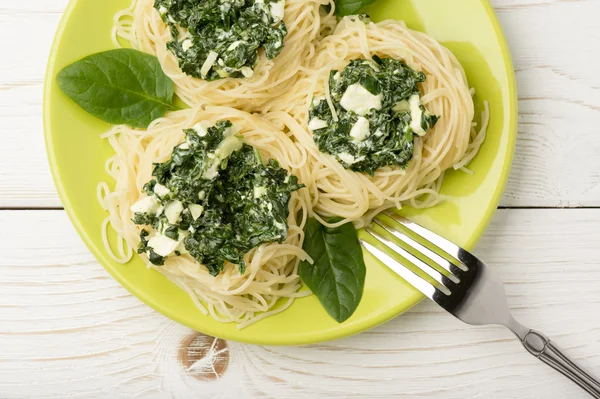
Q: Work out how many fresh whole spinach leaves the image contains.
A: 3